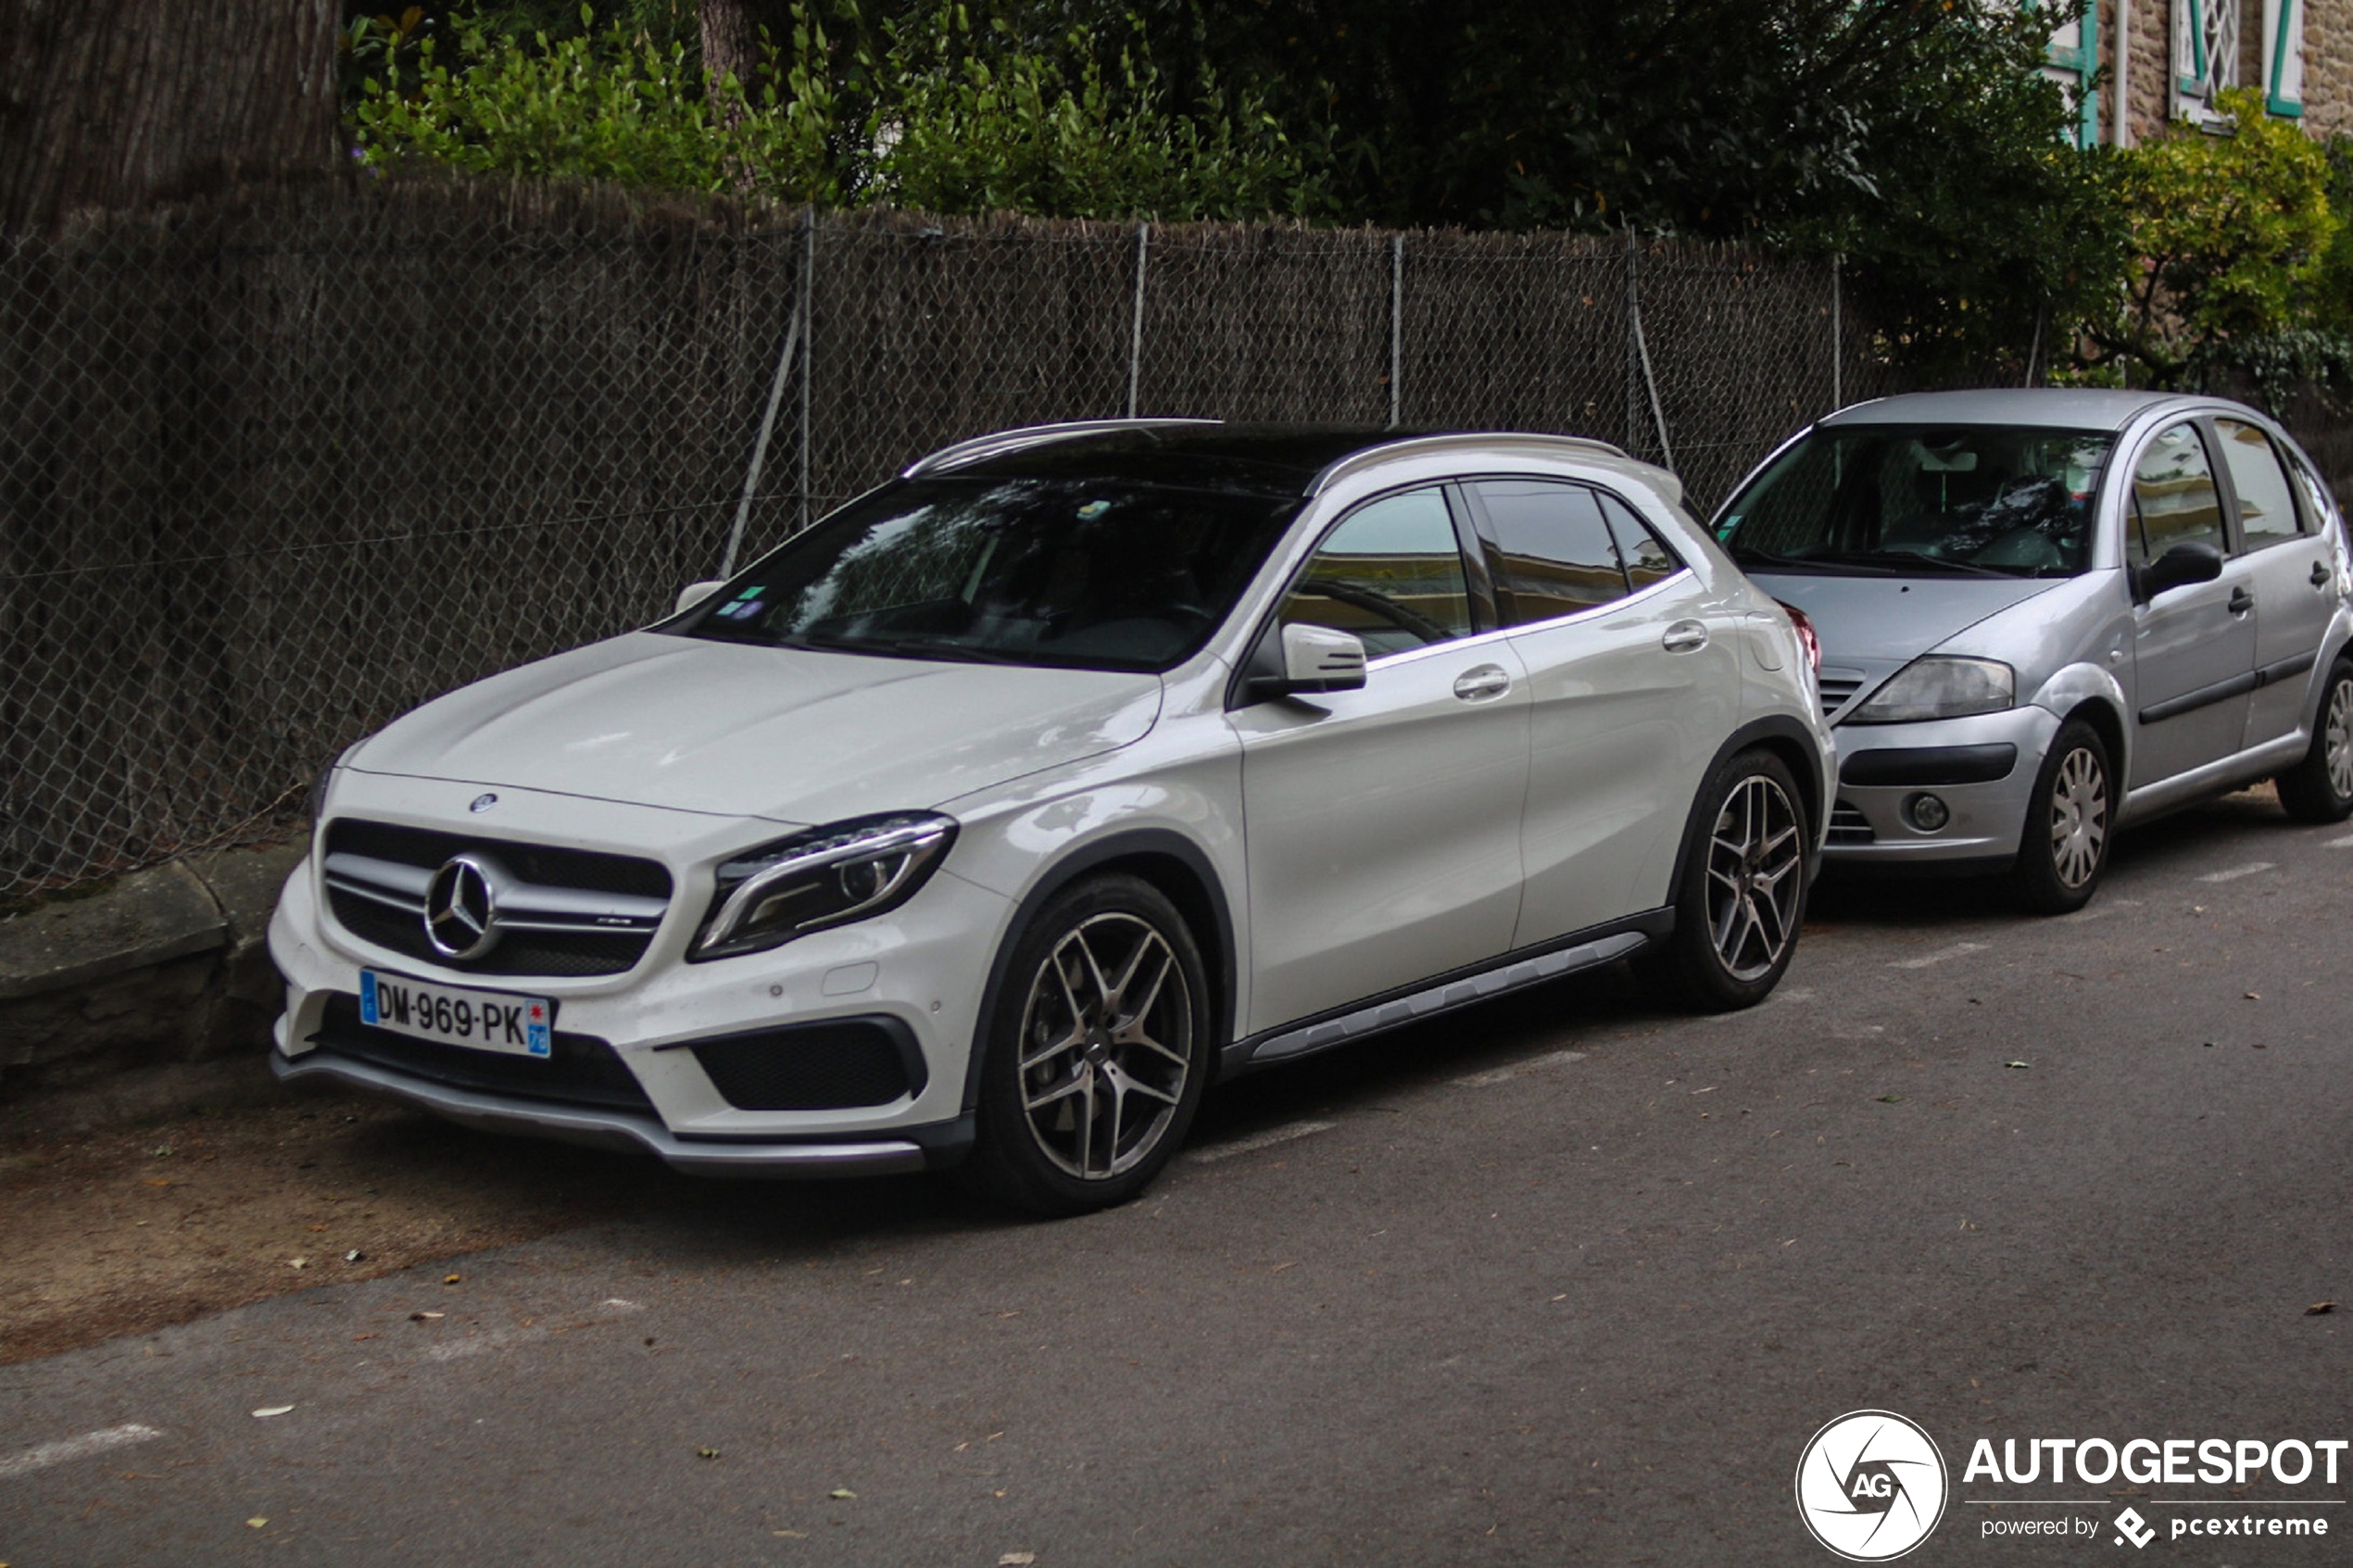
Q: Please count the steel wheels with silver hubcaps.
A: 2